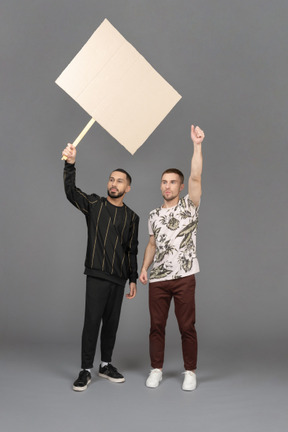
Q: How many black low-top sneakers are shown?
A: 2